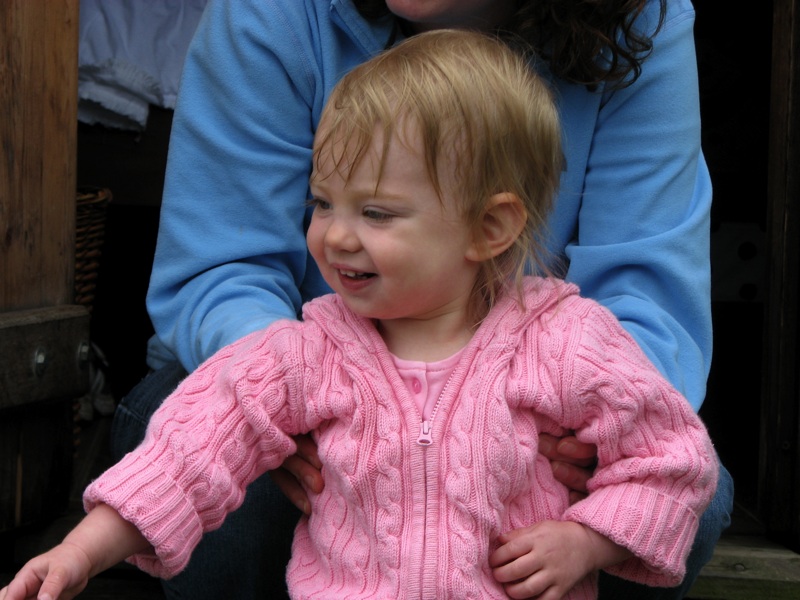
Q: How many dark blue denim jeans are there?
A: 1